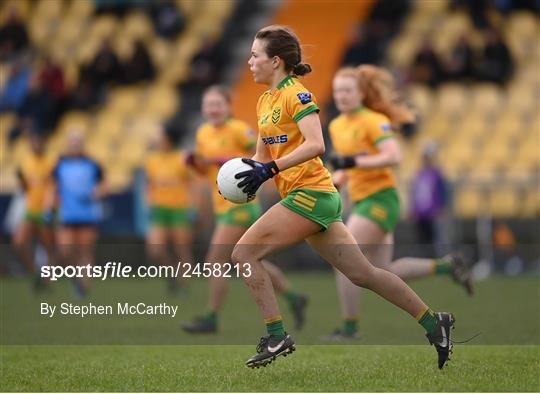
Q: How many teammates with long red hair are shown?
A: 1